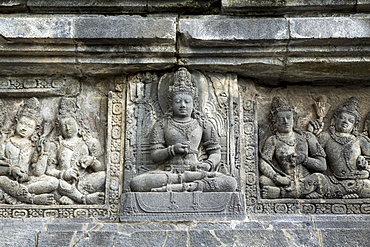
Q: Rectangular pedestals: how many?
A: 1